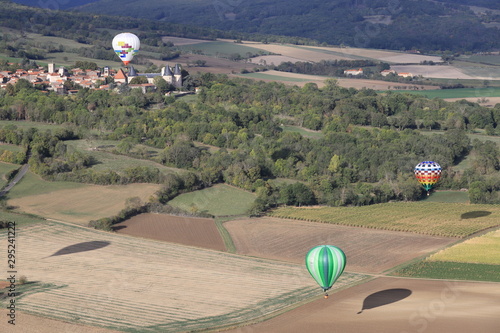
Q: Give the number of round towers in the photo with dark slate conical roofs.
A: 3